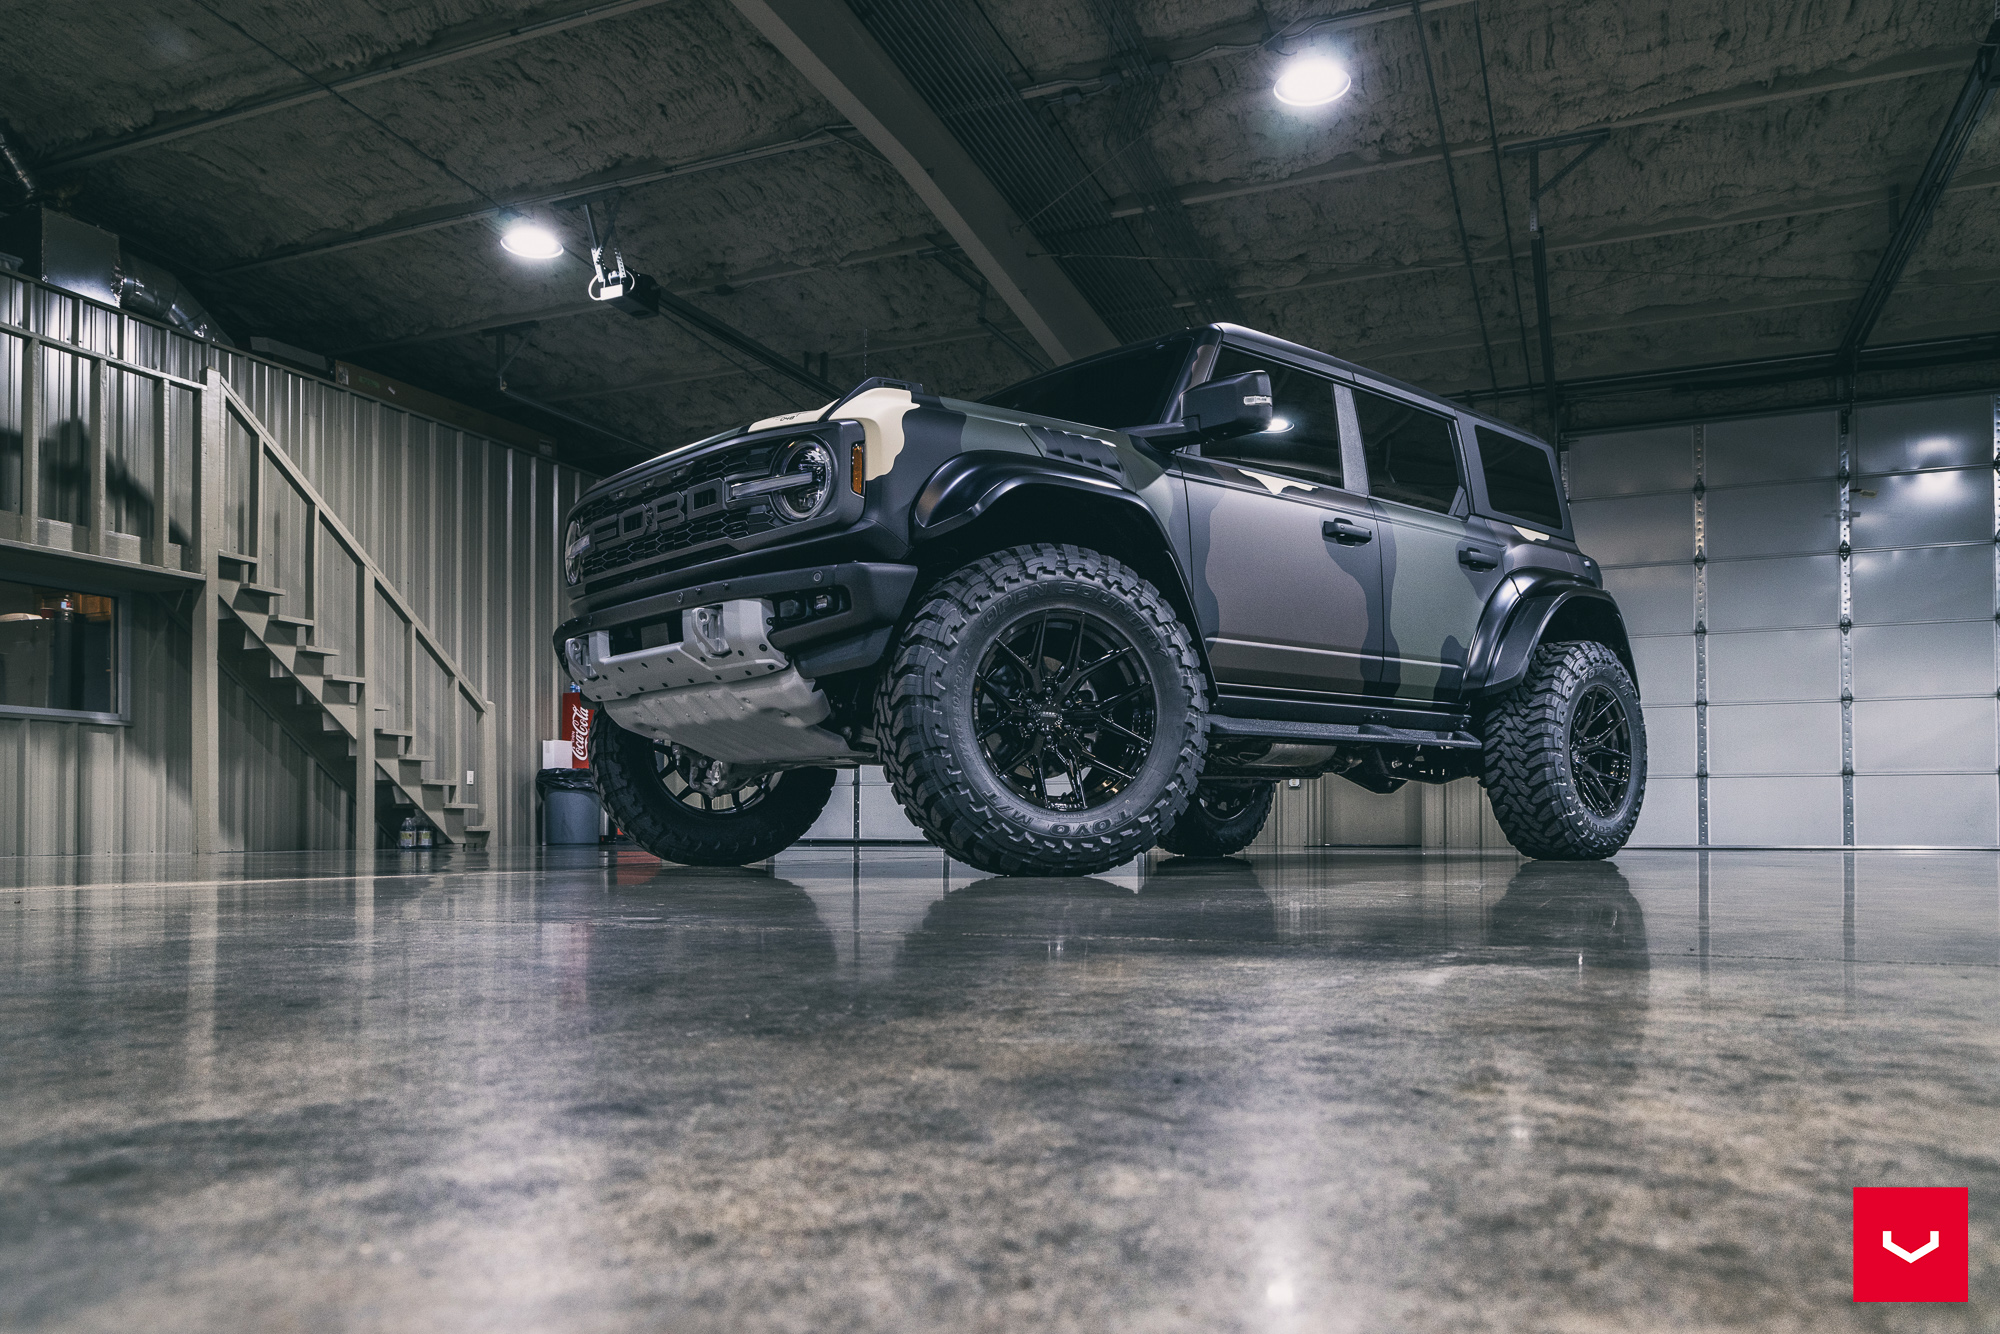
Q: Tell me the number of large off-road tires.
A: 4